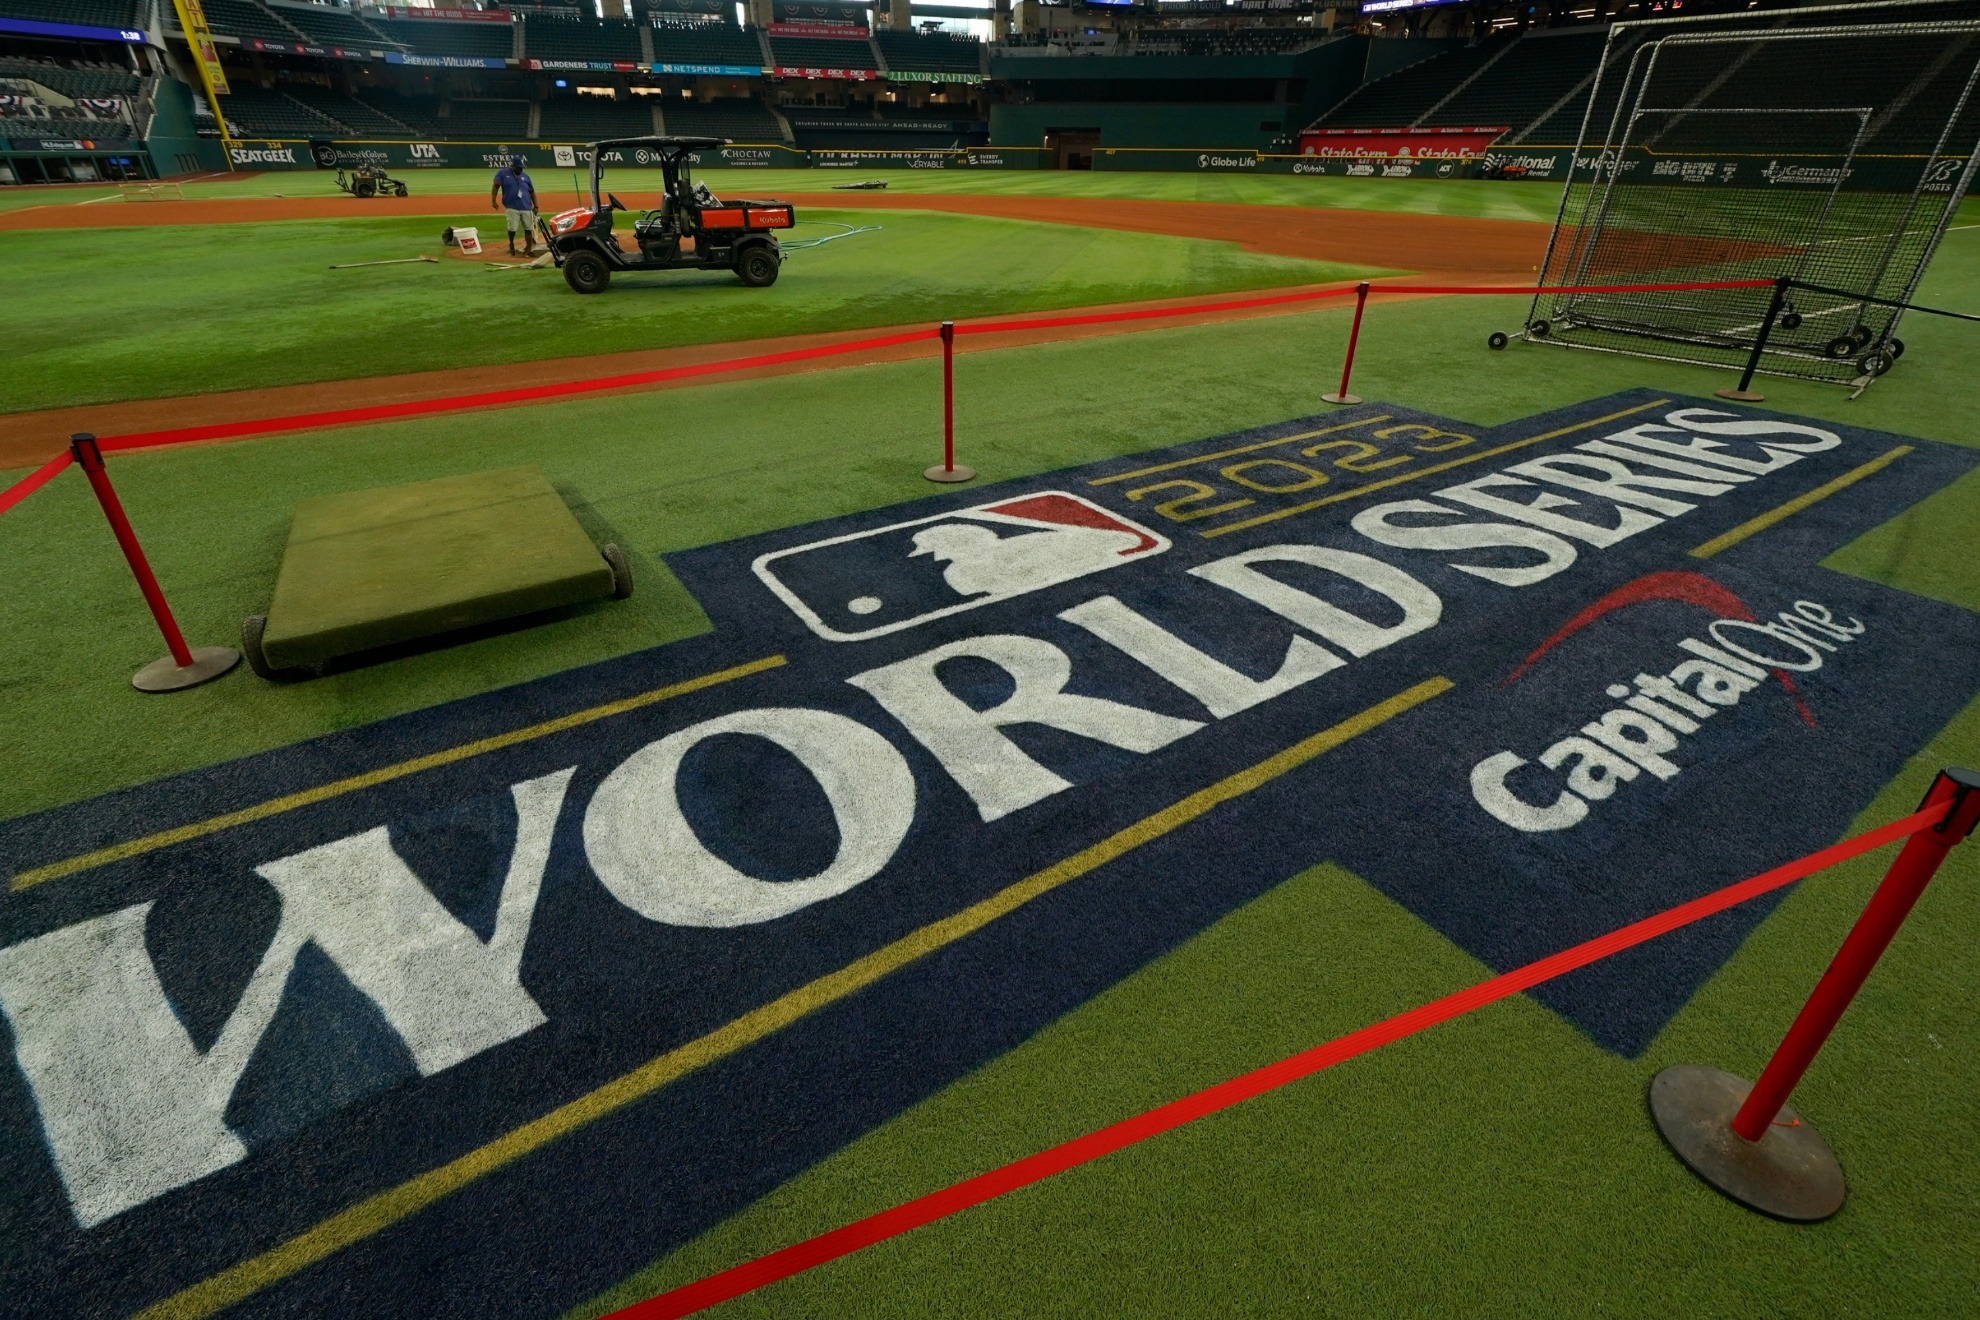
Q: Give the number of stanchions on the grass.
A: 5